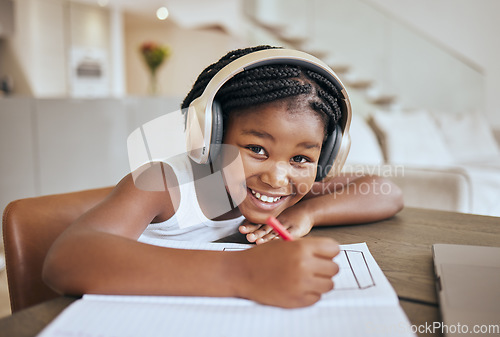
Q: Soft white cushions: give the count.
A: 3